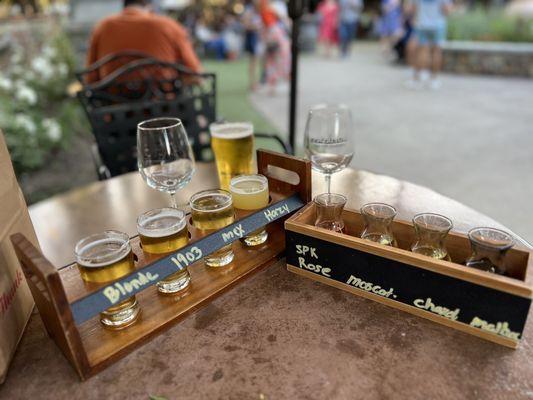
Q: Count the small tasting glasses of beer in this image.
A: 4